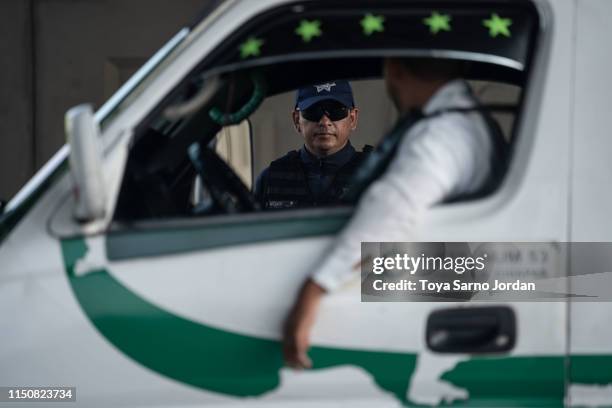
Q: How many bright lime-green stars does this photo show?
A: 5